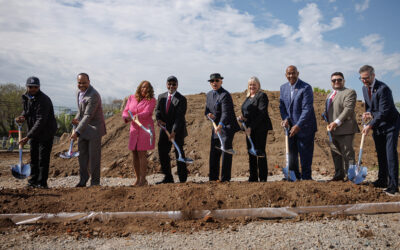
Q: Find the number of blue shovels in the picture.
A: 9